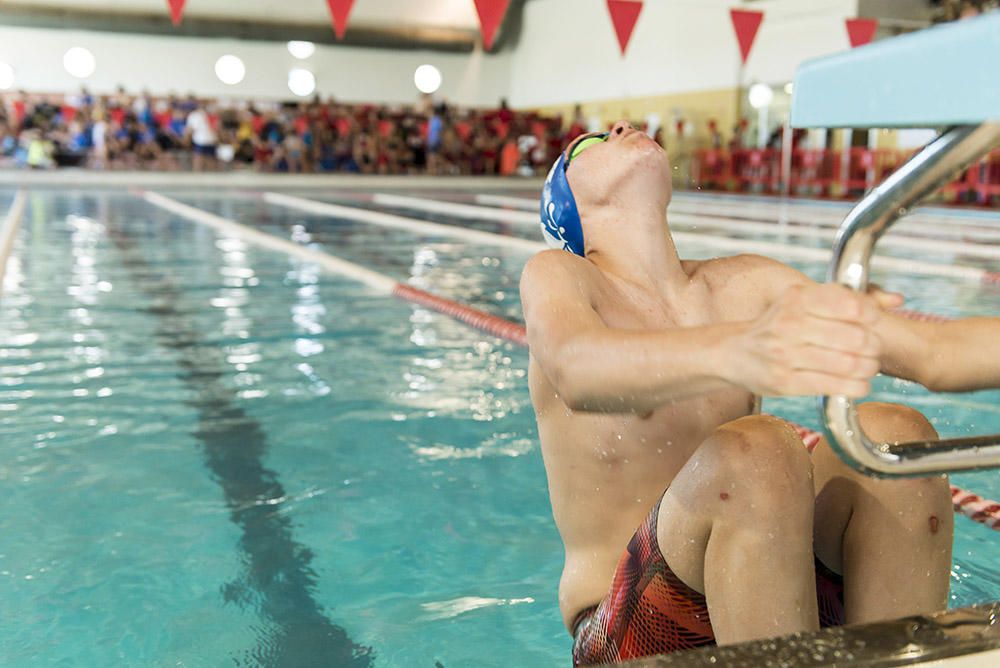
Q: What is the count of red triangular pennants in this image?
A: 6